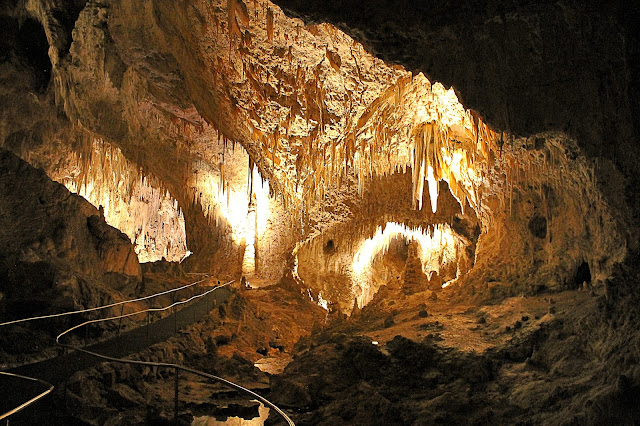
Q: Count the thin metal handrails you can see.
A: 3